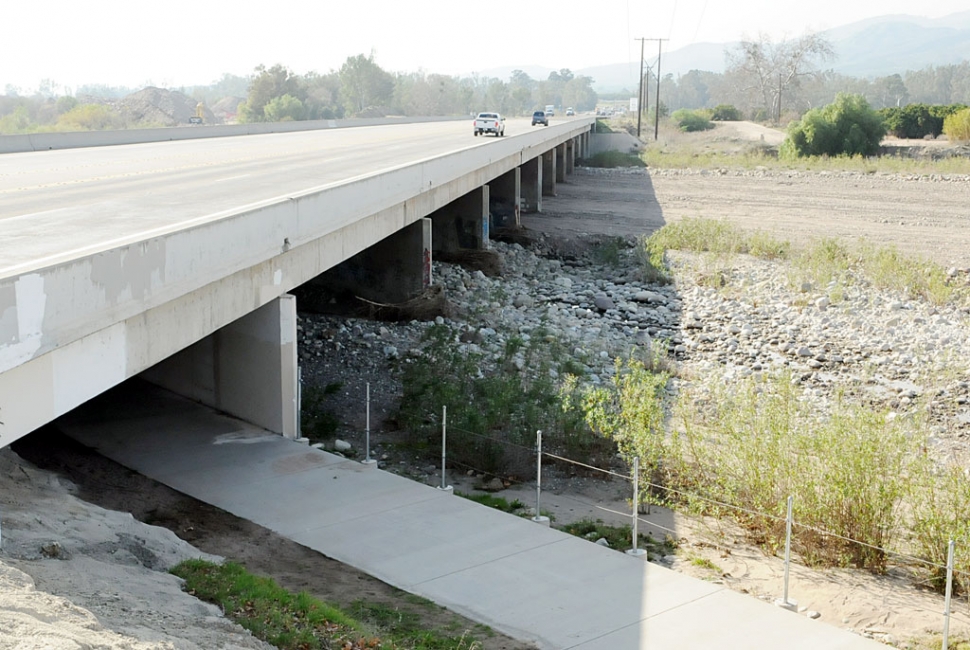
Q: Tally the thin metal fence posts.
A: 7